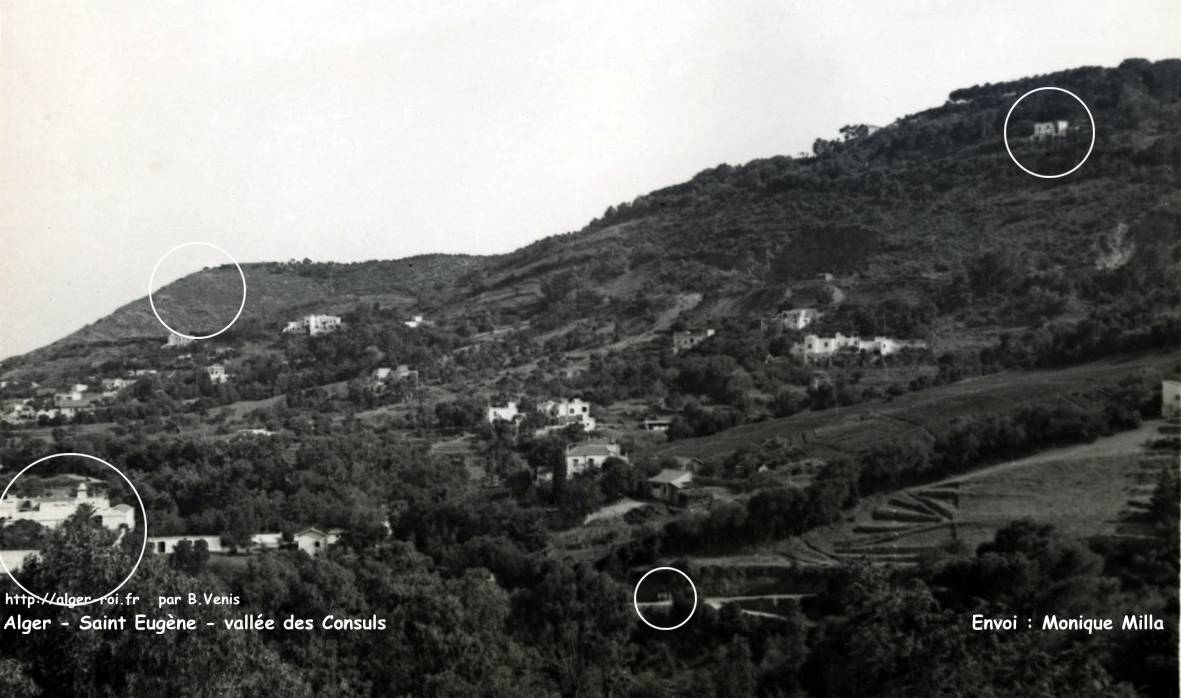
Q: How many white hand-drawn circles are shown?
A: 4